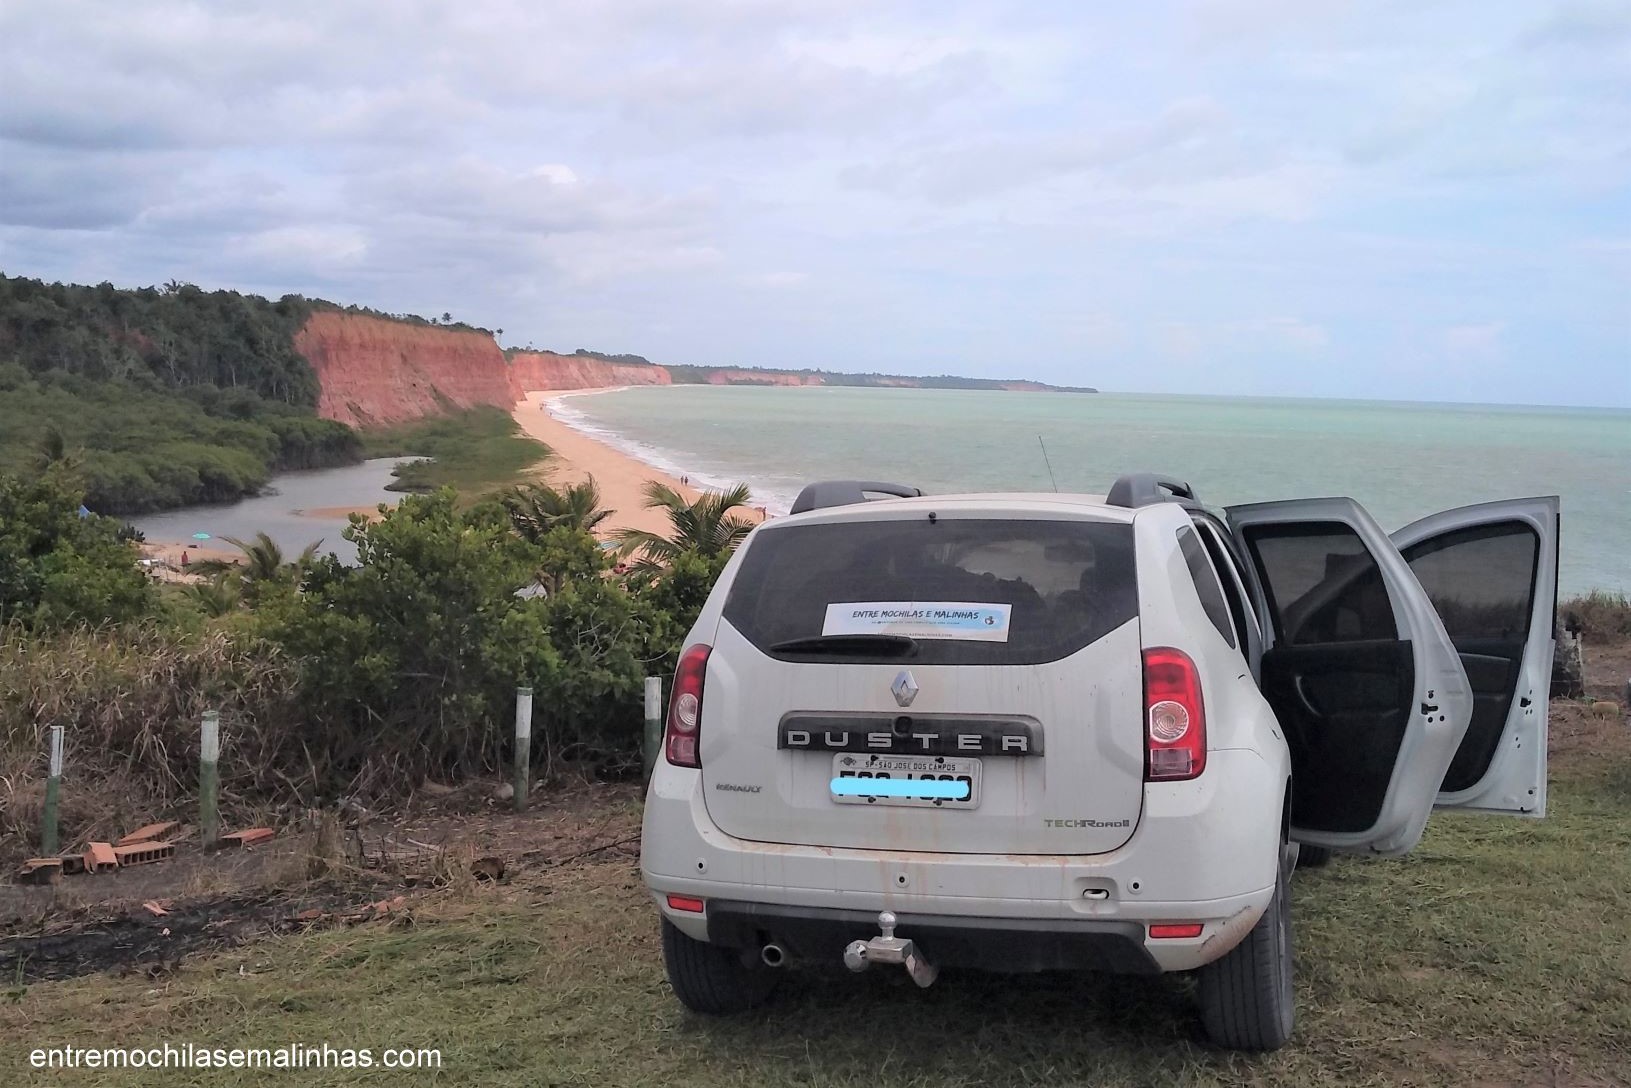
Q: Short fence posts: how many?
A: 4